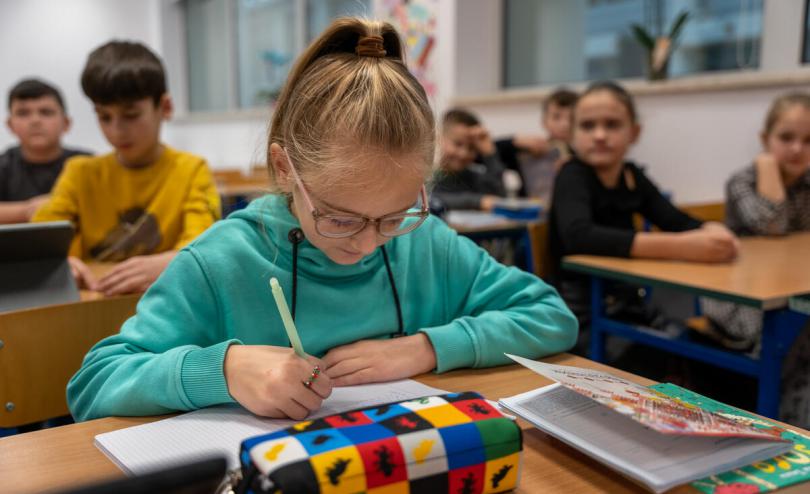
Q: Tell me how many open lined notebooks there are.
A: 1